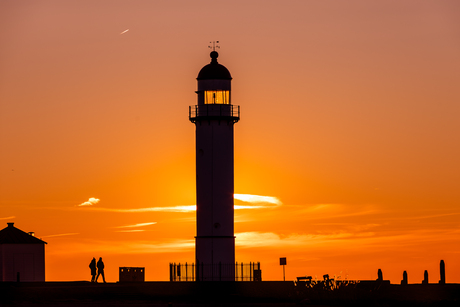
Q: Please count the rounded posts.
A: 4